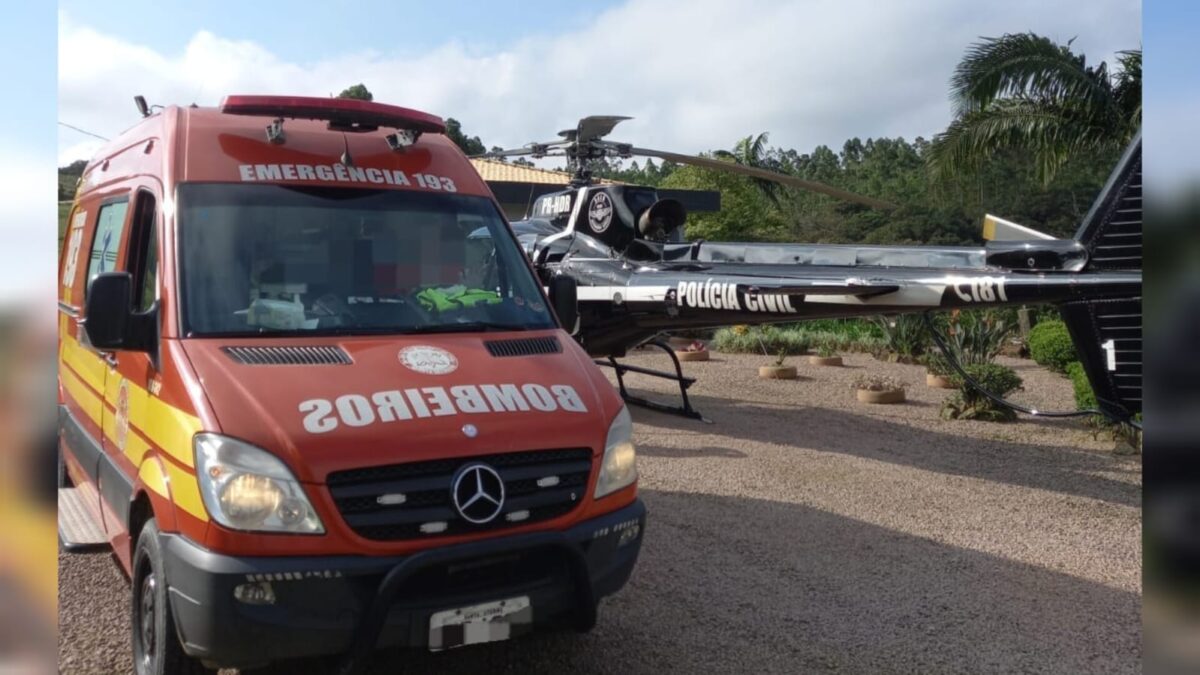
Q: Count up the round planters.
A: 5